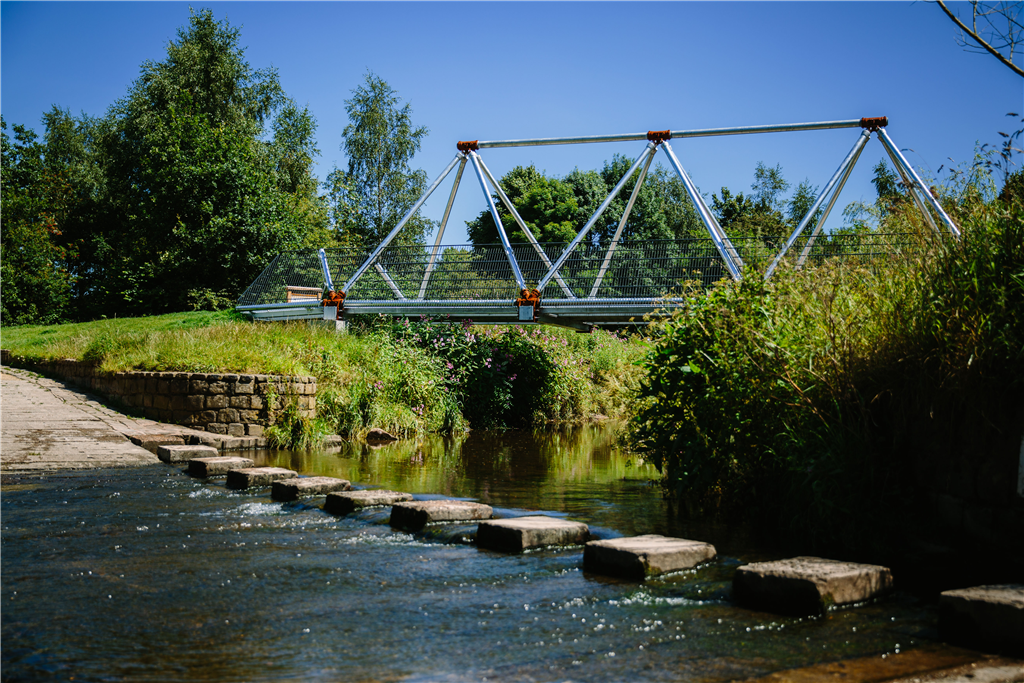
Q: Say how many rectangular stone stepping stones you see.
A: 10